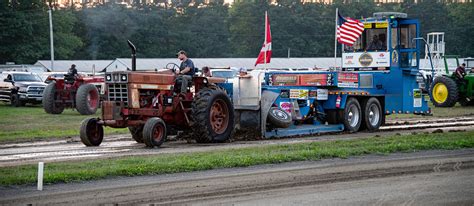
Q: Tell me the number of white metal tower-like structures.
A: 1